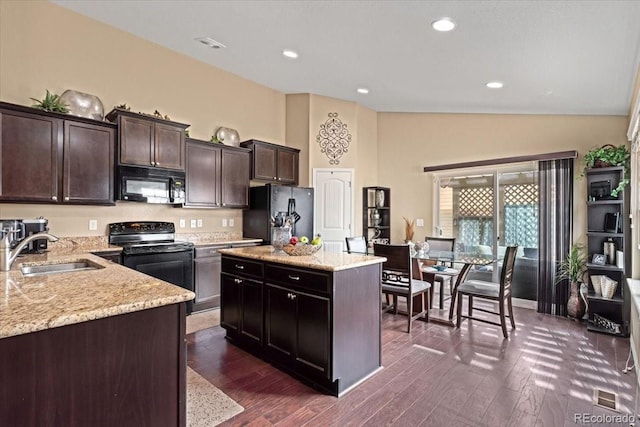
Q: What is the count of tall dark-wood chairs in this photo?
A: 4